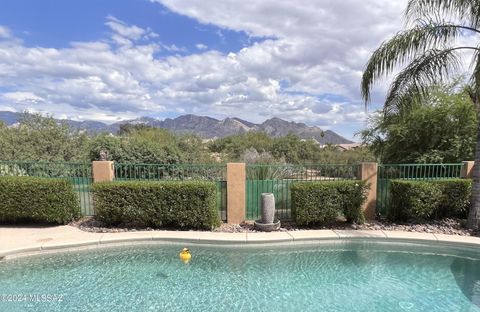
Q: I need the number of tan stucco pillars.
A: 4